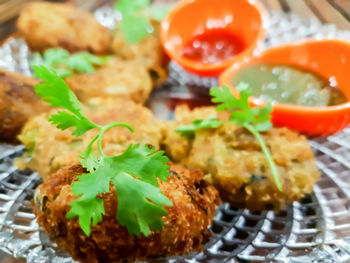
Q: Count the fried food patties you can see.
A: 7